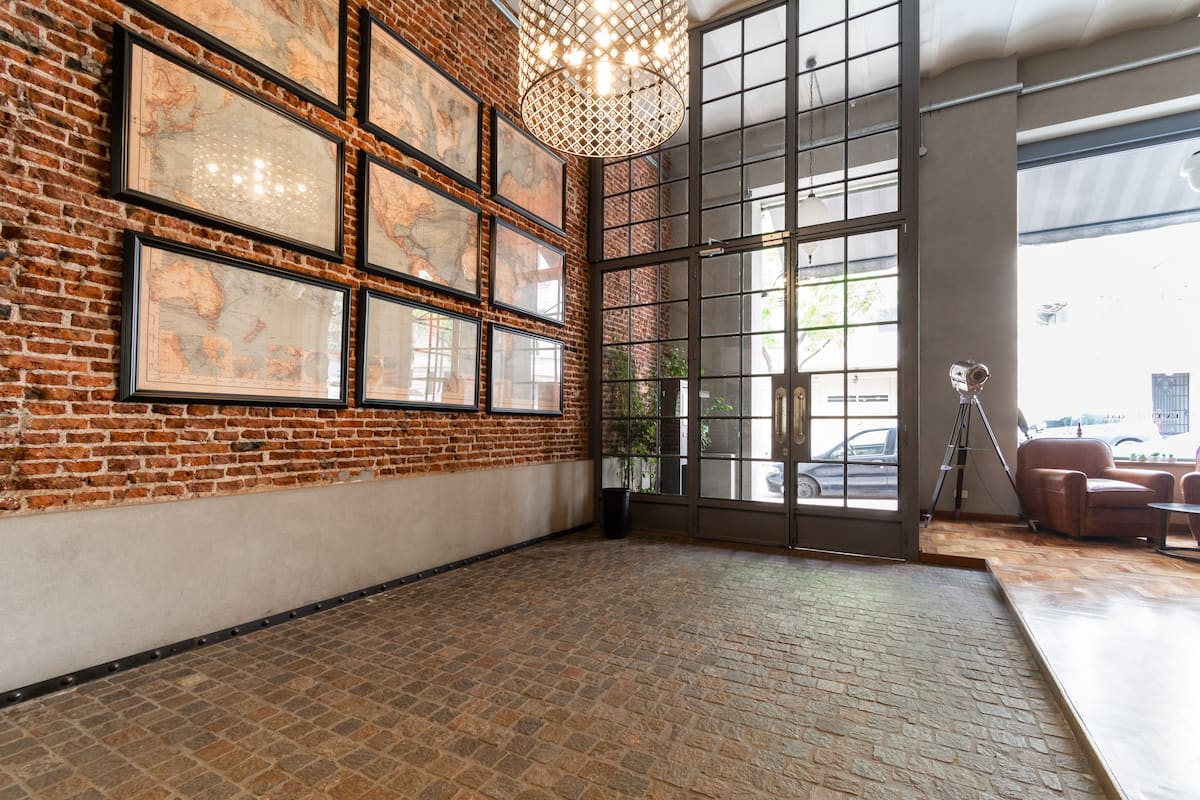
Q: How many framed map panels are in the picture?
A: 9